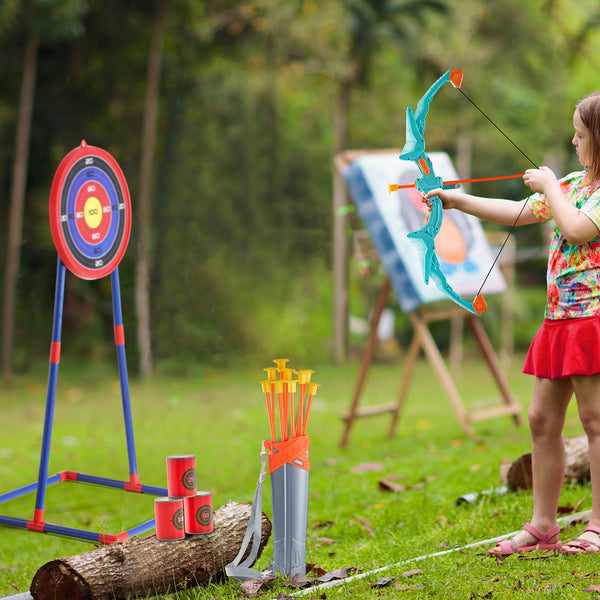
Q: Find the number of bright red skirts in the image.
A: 1